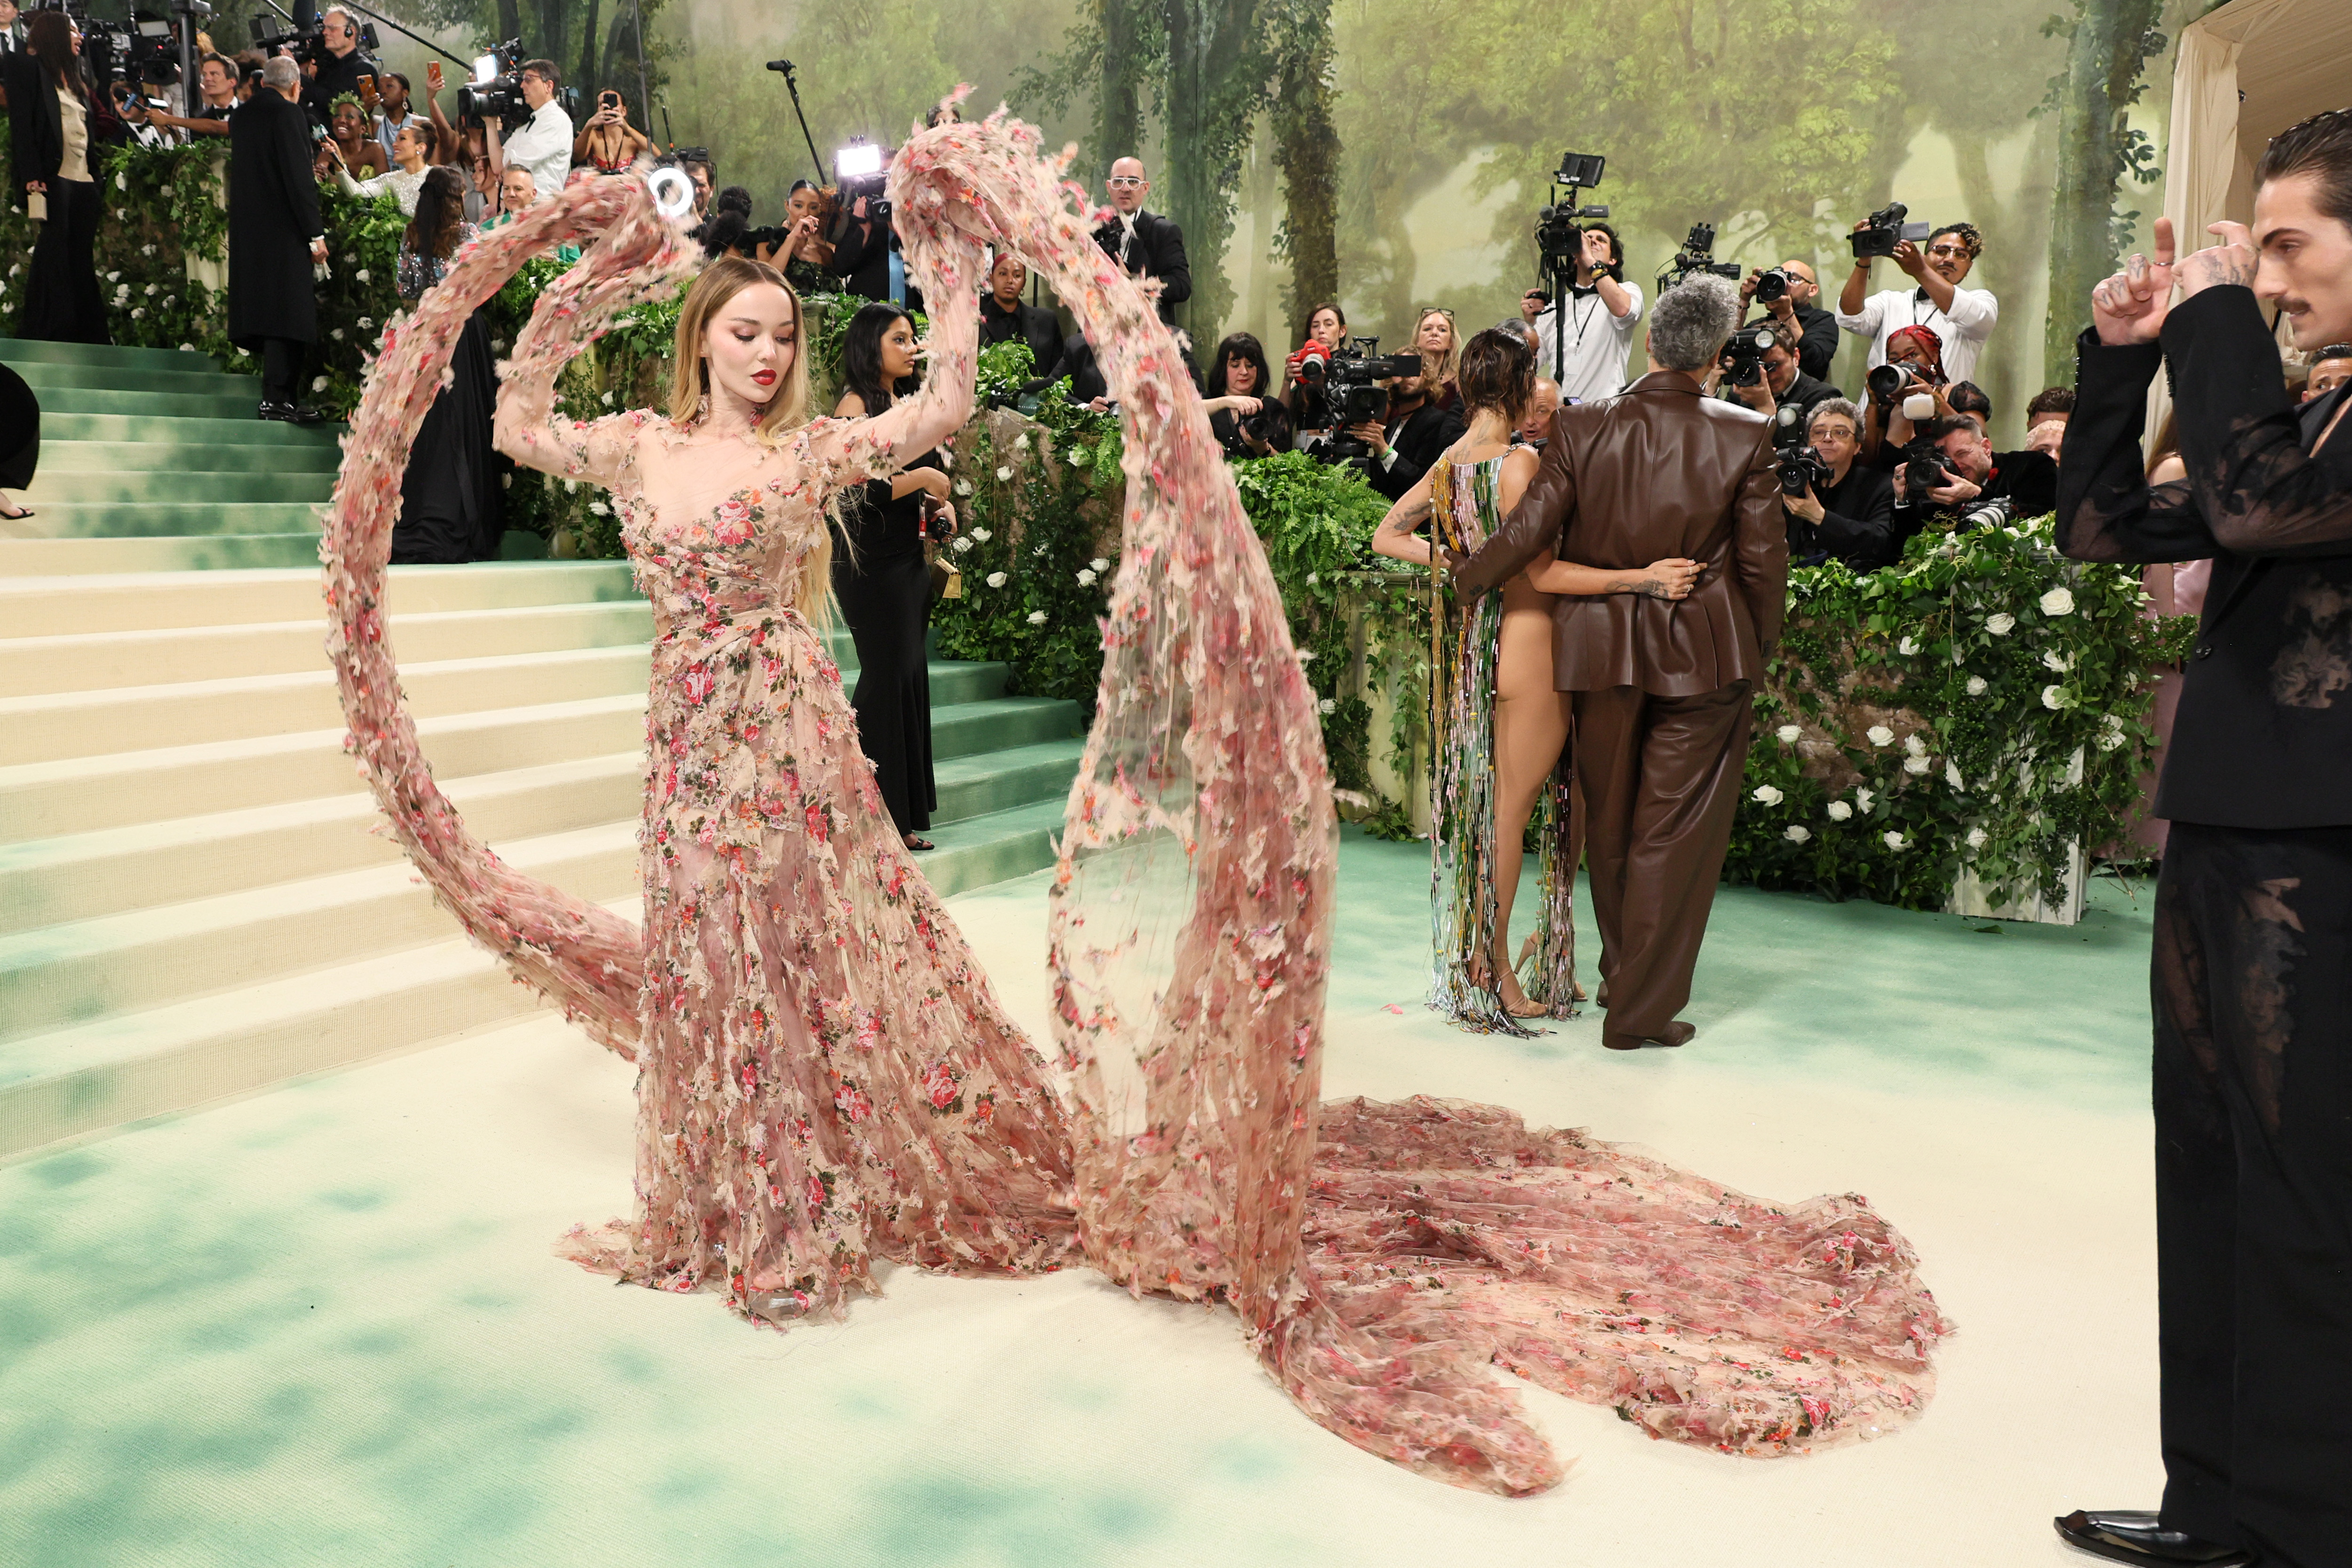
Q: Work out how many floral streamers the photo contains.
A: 2